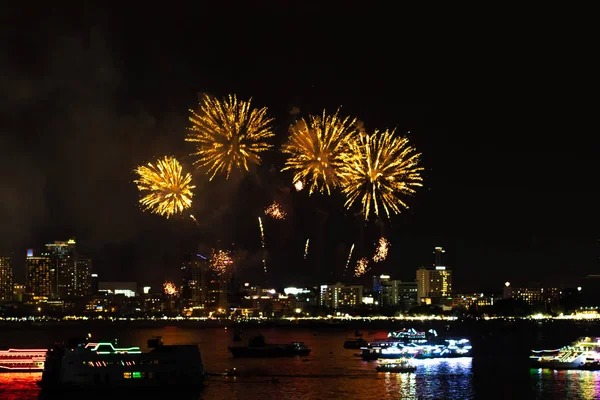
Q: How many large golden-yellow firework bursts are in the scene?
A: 4